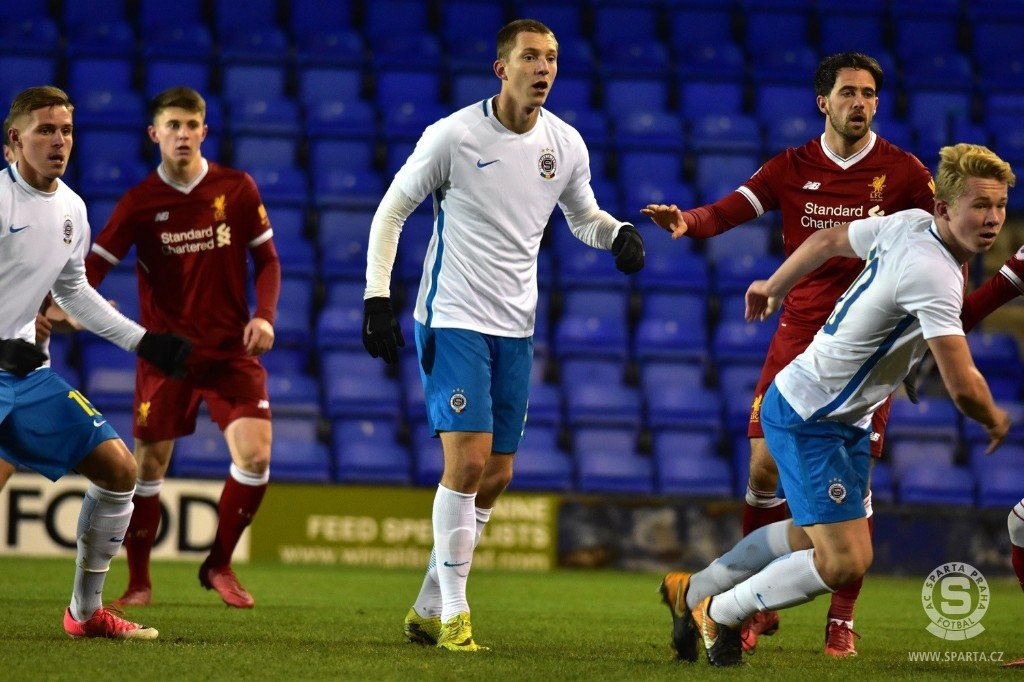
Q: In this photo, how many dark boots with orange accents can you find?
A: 2